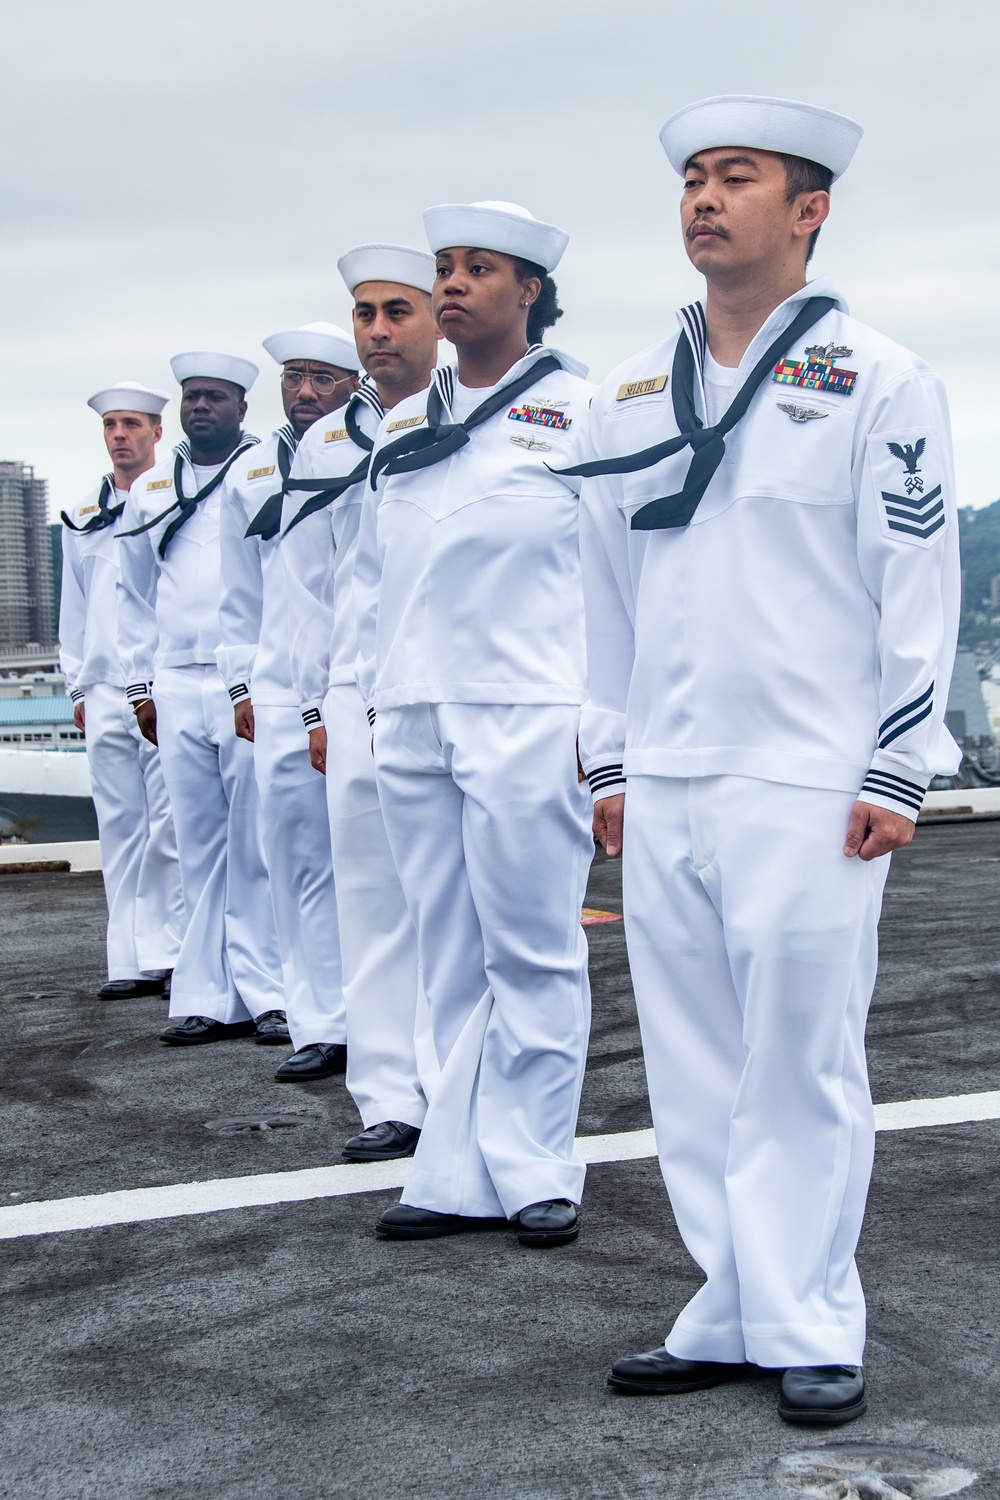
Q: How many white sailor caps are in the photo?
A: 6